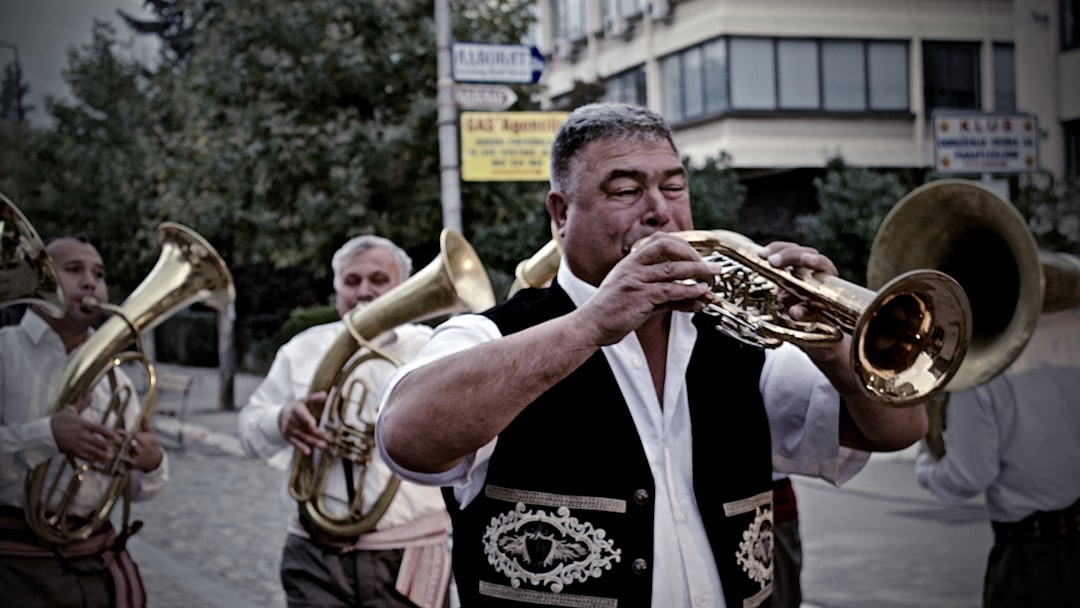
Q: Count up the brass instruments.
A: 6